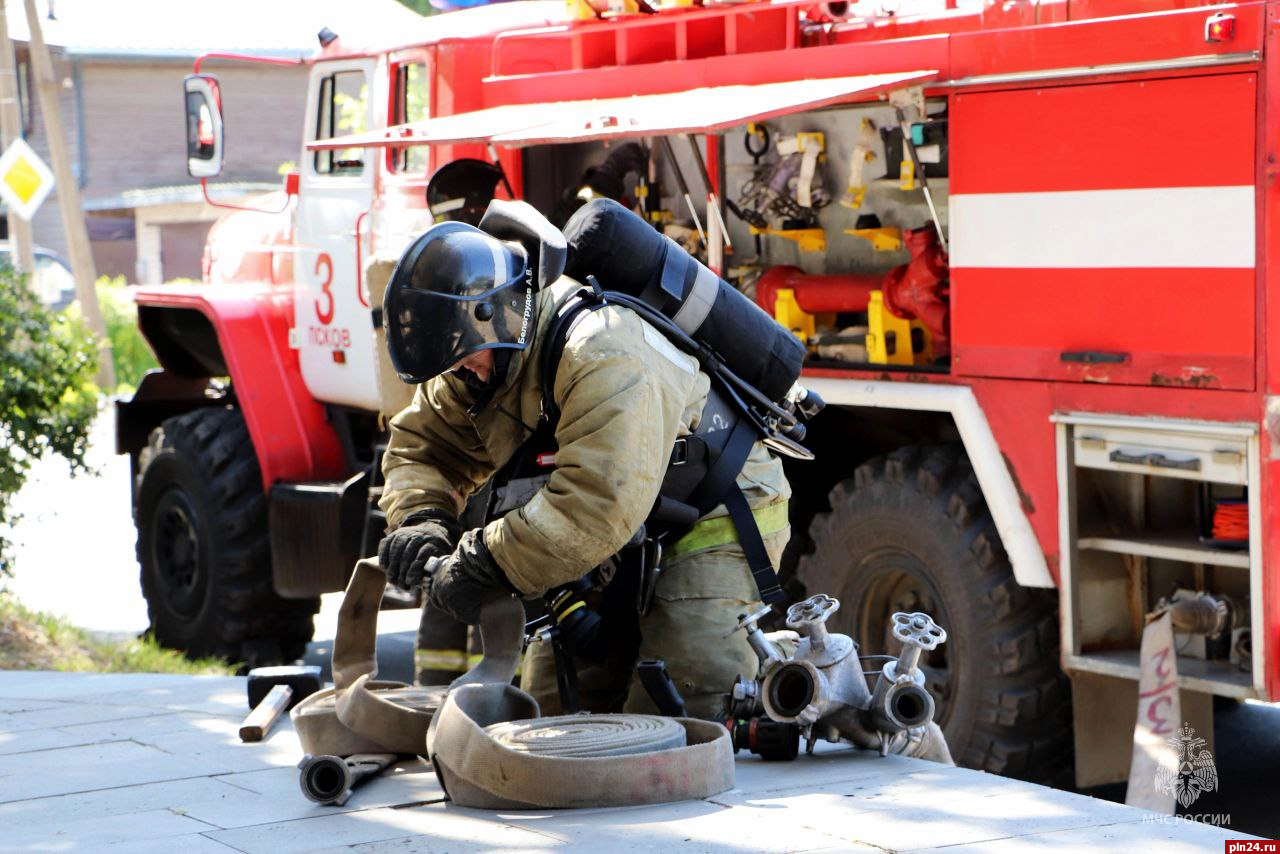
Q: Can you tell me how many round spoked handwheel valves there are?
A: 3